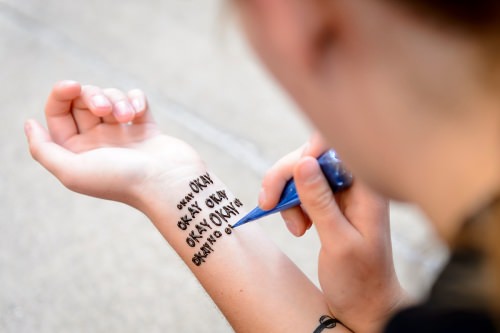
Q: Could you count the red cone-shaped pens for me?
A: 0